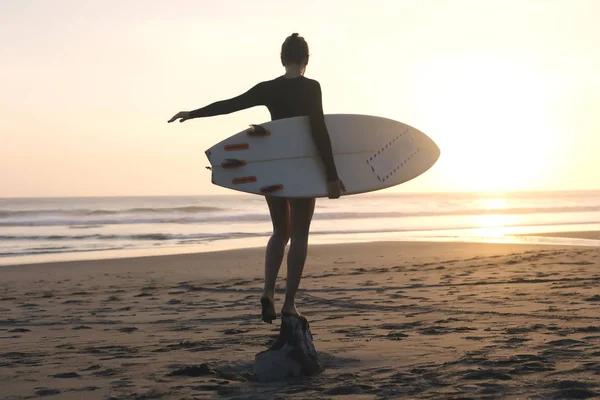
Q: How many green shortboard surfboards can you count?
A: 0